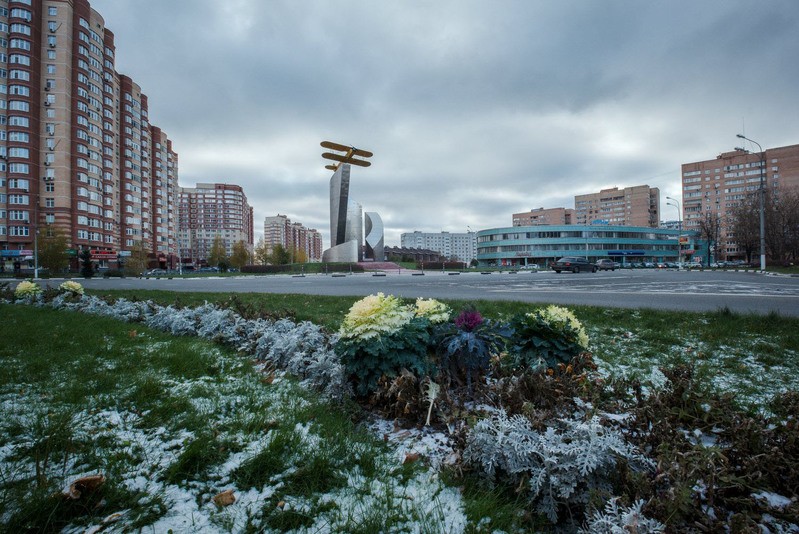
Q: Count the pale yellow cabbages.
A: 5